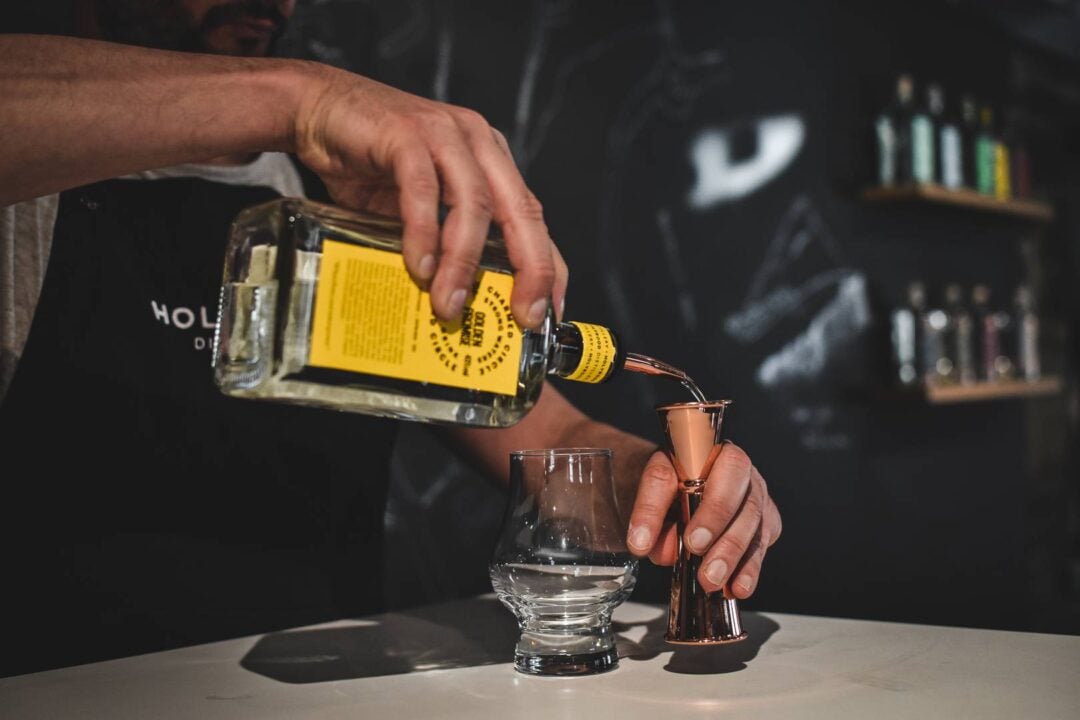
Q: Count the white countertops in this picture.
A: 1